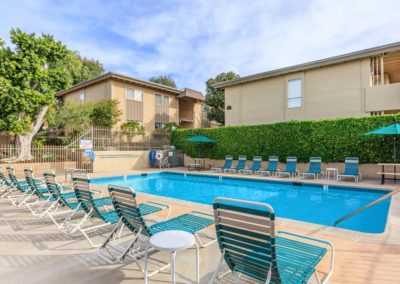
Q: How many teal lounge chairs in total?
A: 14